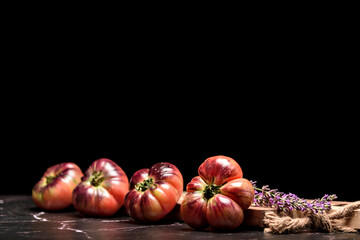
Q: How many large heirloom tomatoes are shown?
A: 4